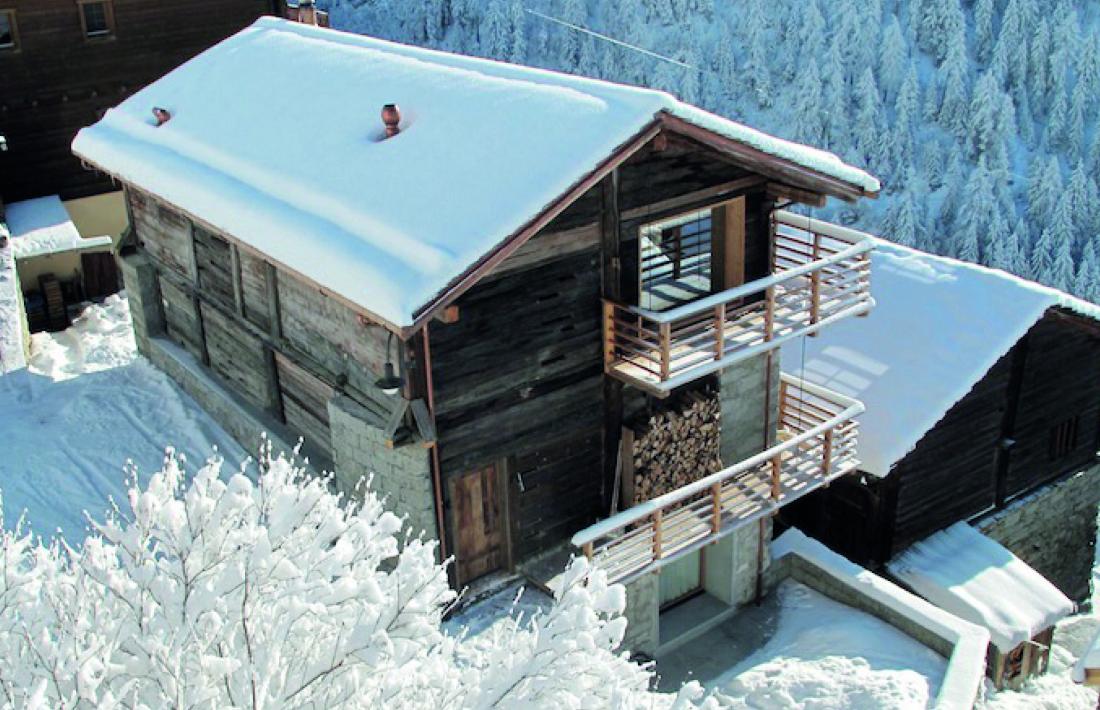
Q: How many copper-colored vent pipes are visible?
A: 2